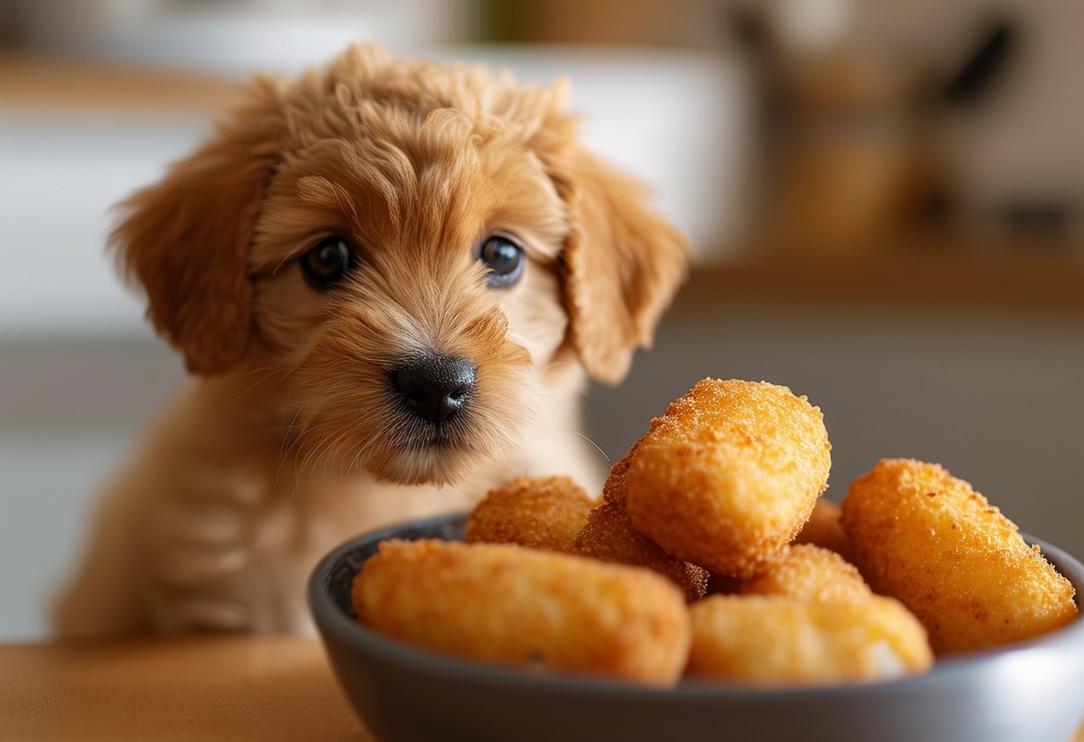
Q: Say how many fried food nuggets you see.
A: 8